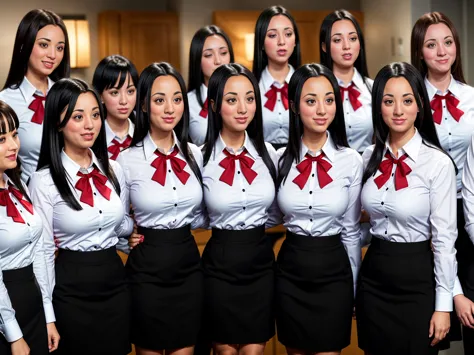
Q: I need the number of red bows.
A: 12